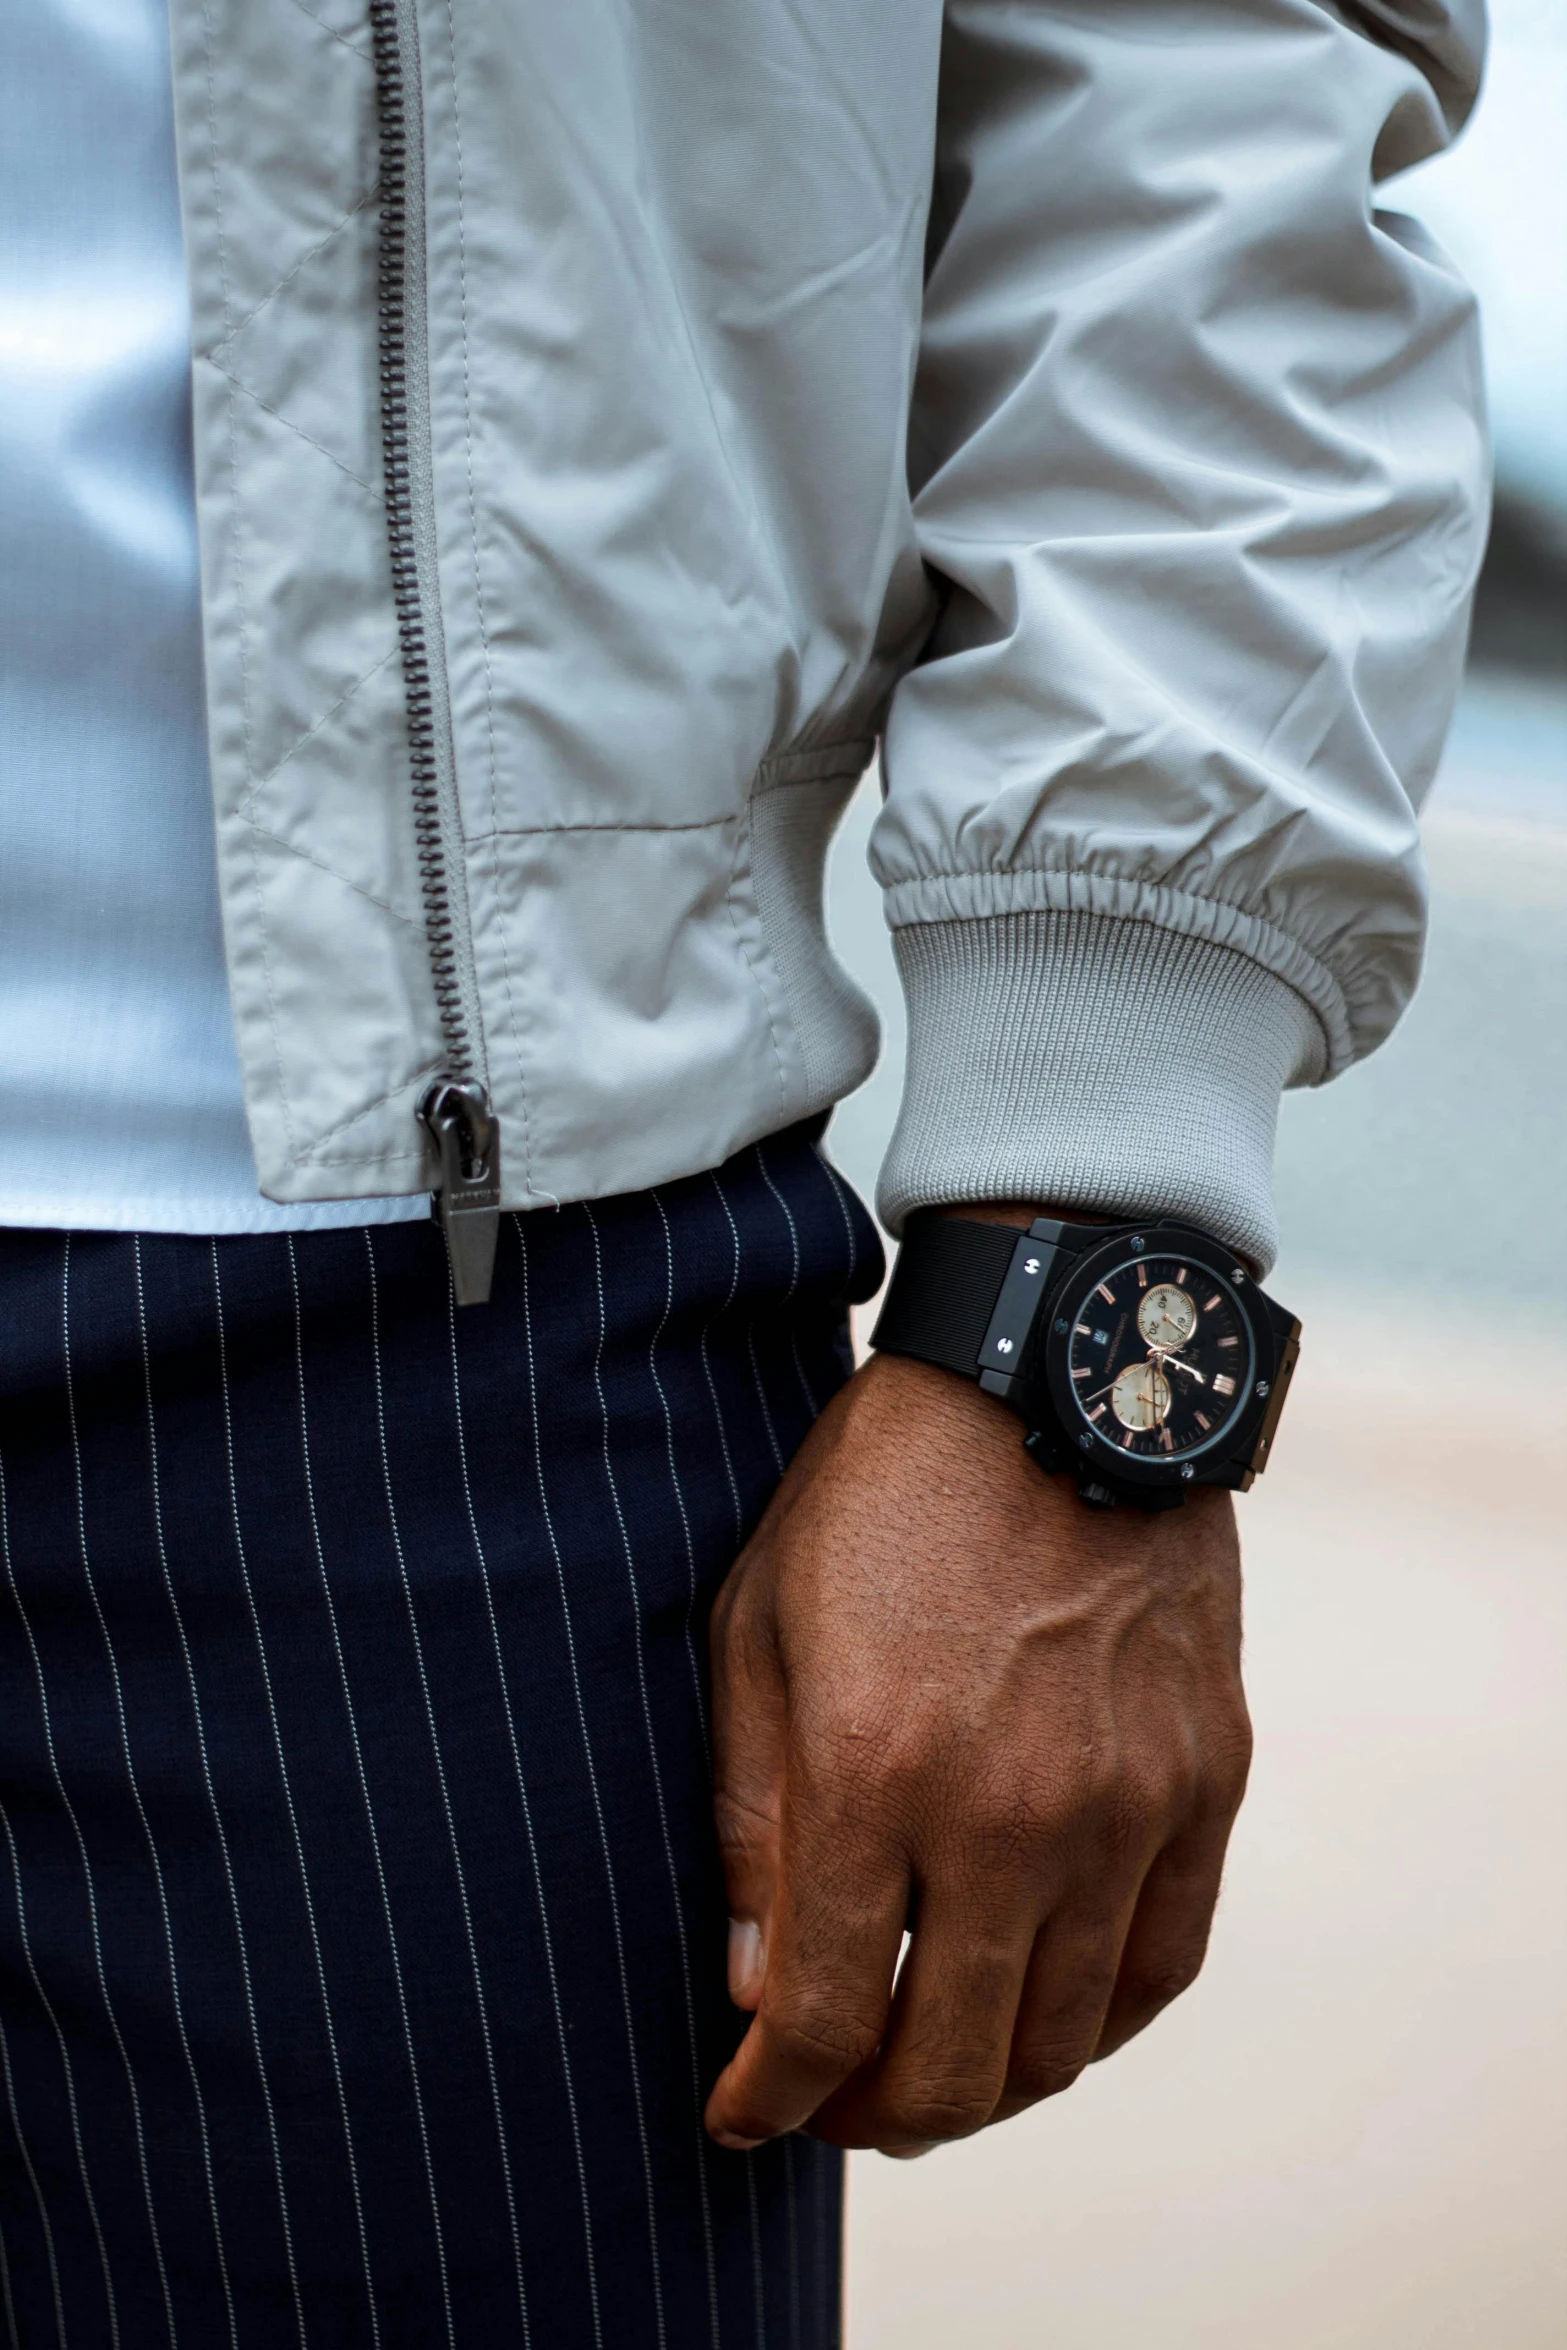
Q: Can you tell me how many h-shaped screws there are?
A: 8